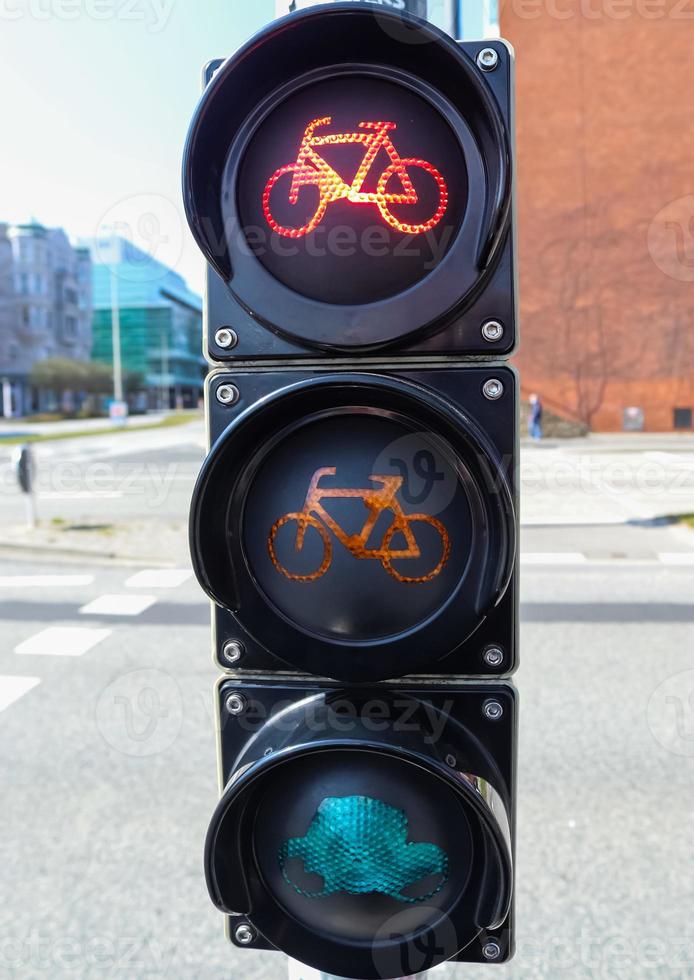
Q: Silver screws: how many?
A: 11